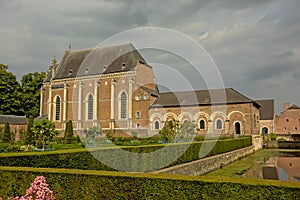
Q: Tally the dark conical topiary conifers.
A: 3